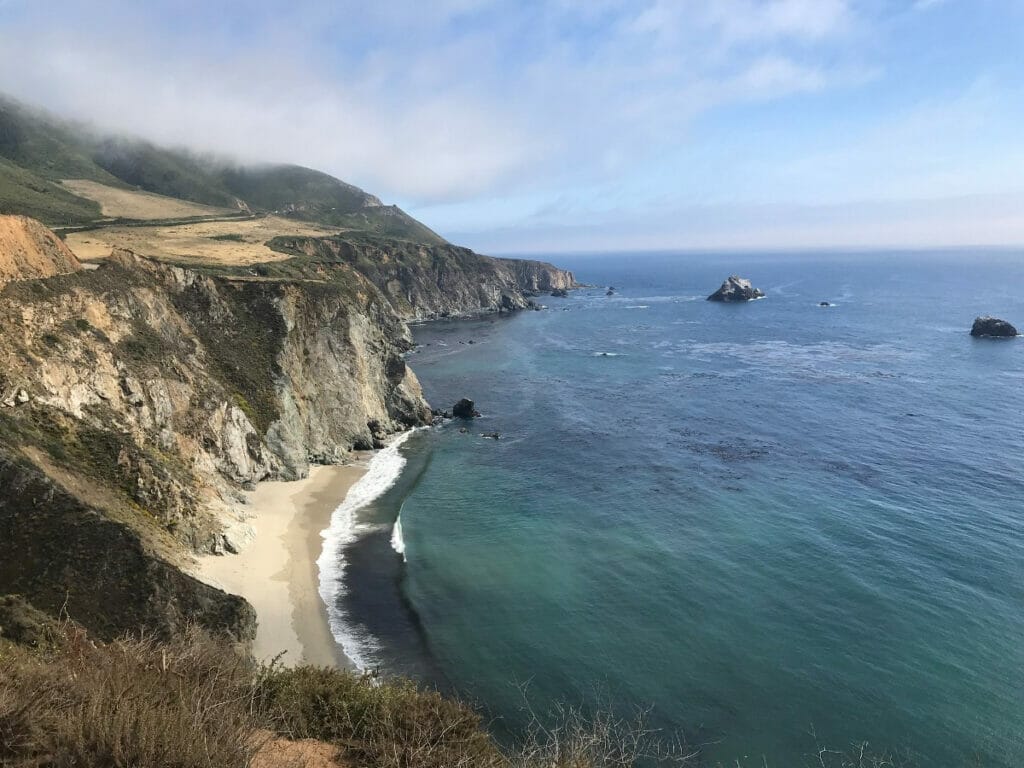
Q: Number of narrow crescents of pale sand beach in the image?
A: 1